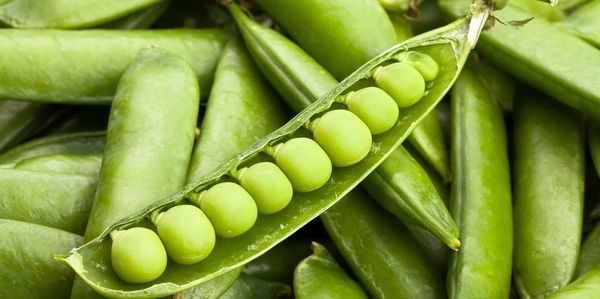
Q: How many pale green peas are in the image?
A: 9